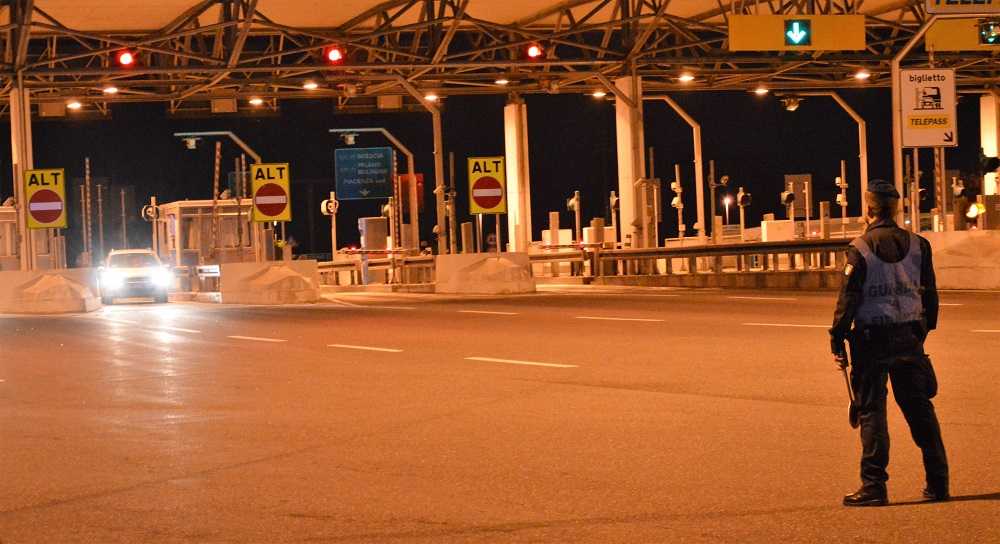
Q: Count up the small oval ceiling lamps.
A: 10